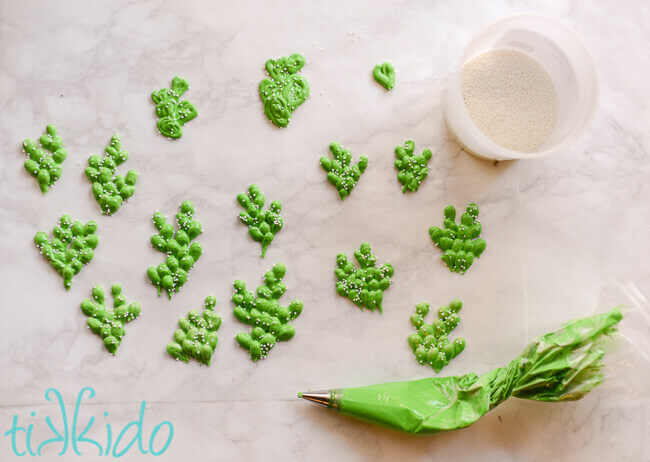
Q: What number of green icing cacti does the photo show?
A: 15